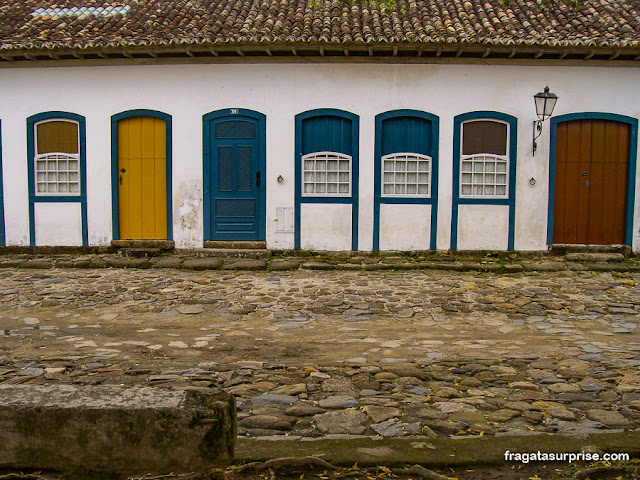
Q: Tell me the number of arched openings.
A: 7